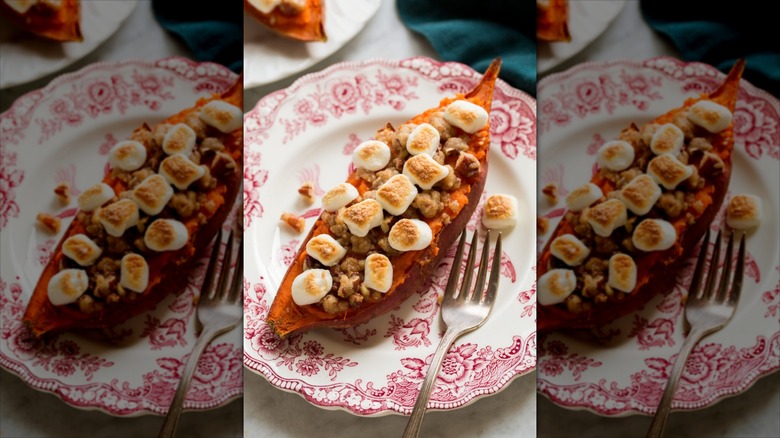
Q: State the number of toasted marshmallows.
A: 12